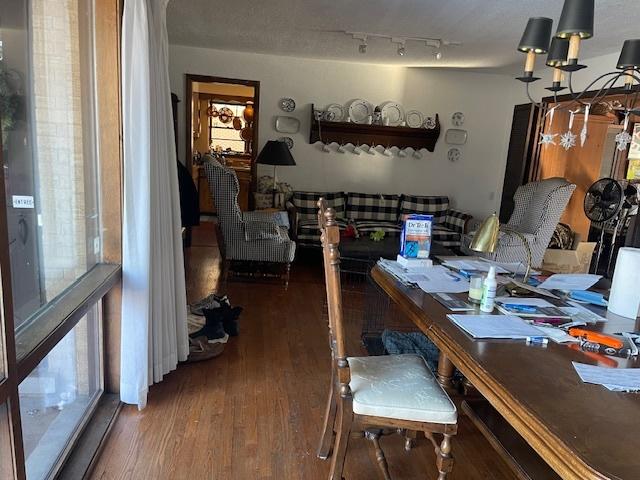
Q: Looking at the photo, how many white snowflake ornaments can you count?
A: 4